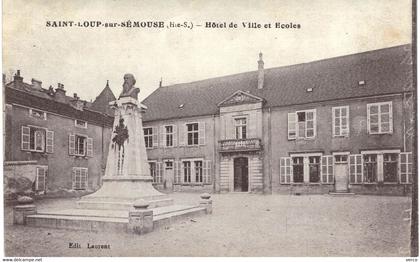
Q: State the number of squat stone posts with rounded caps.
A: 3